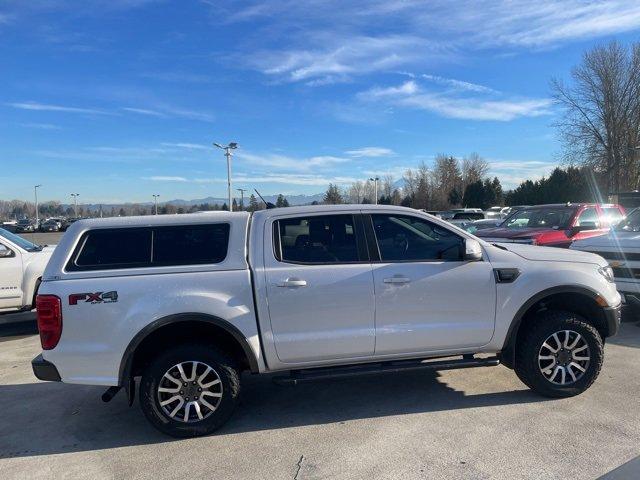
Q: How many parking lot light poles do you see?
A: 6